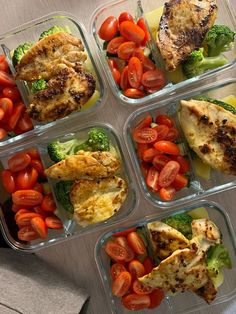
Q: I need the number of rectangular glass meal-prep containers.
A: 5